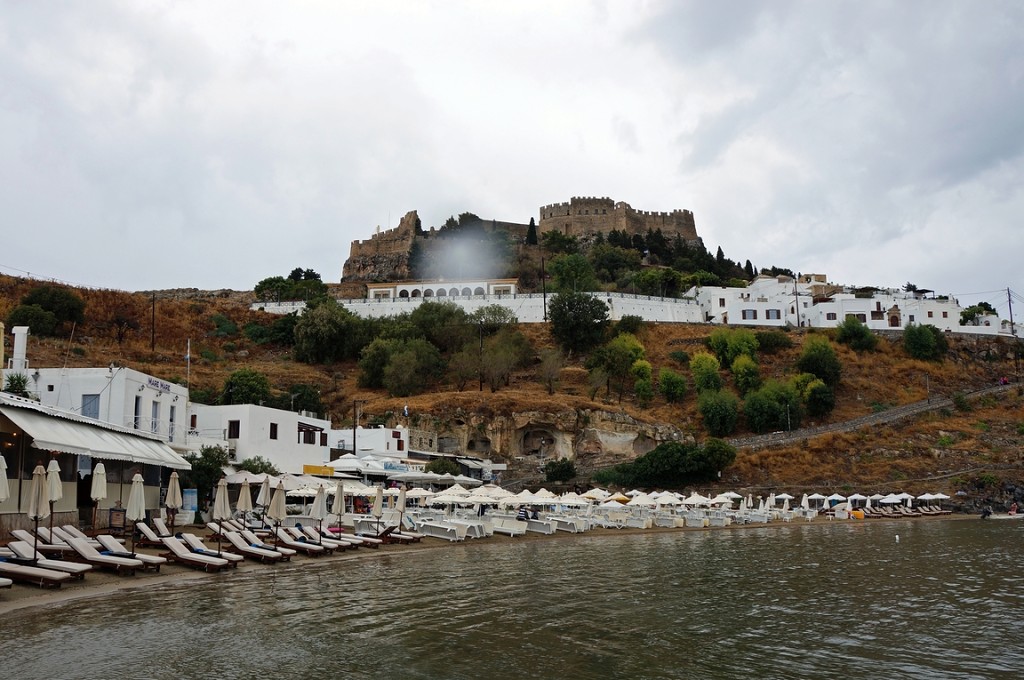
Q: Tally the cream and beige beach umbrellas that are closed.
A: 14